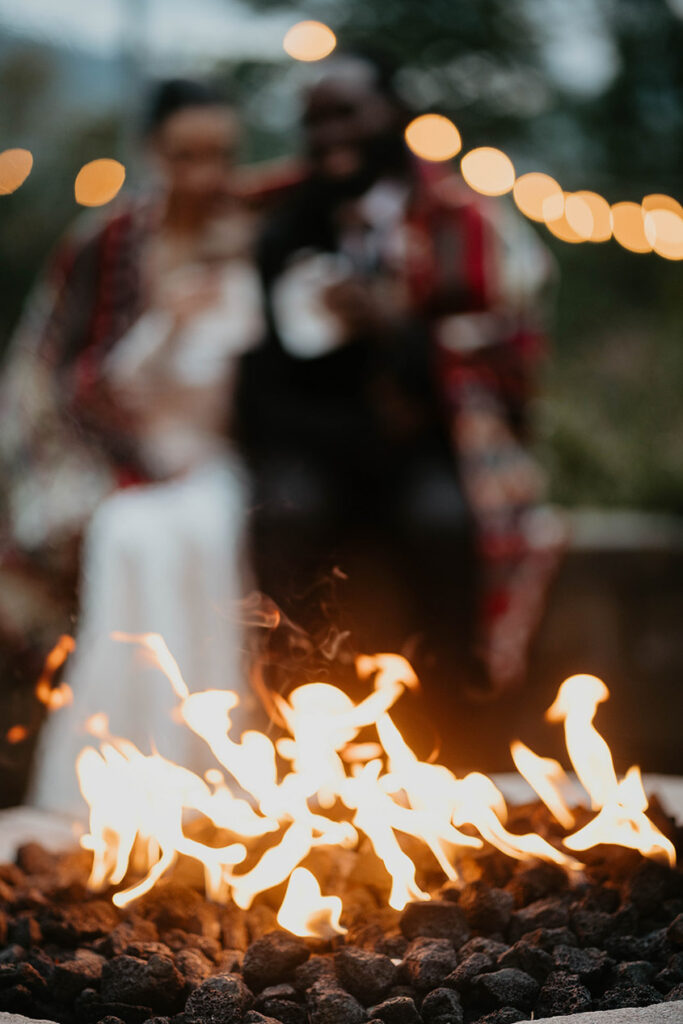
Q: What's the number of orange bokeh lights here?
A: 11